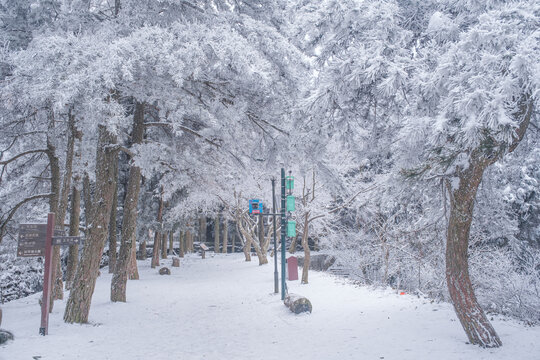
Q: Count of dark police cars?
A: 0